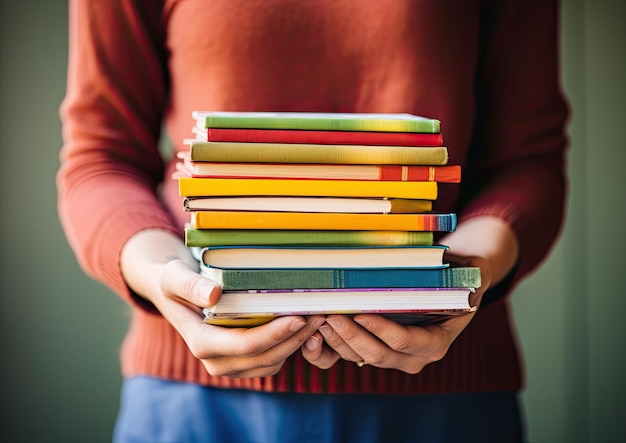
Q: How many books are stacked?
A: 11